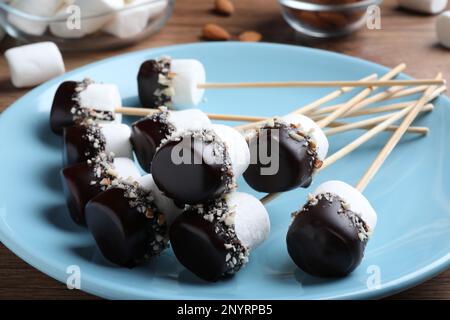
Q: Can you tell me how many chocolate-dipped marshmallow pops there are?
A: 10